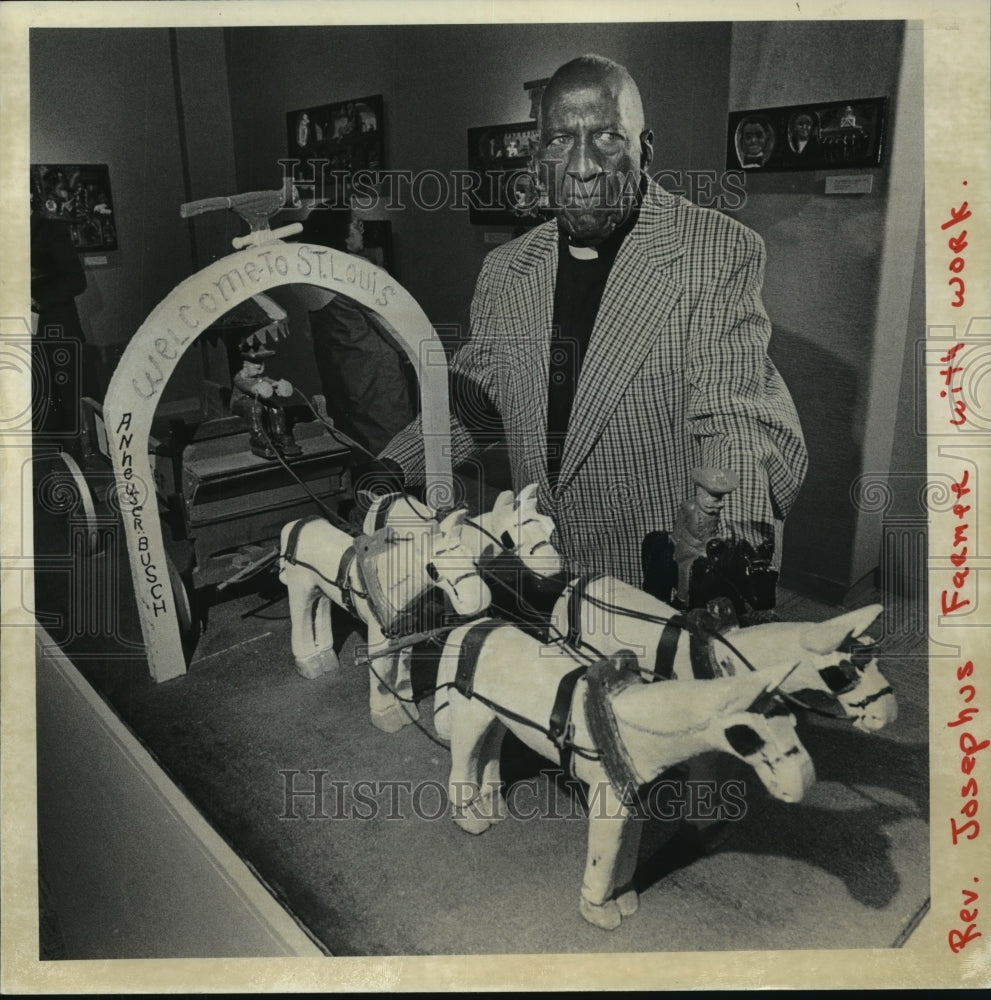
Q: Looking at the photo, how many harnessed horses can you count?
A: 4